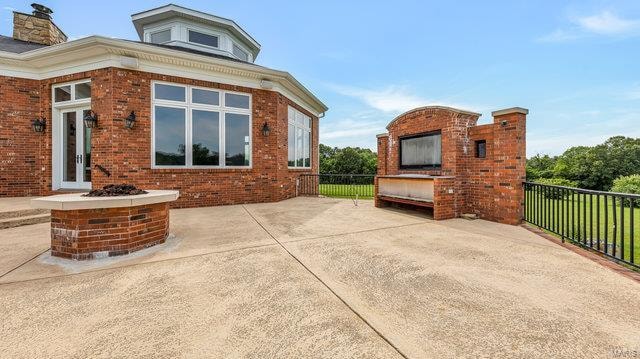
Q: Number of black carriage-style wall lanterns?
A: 4